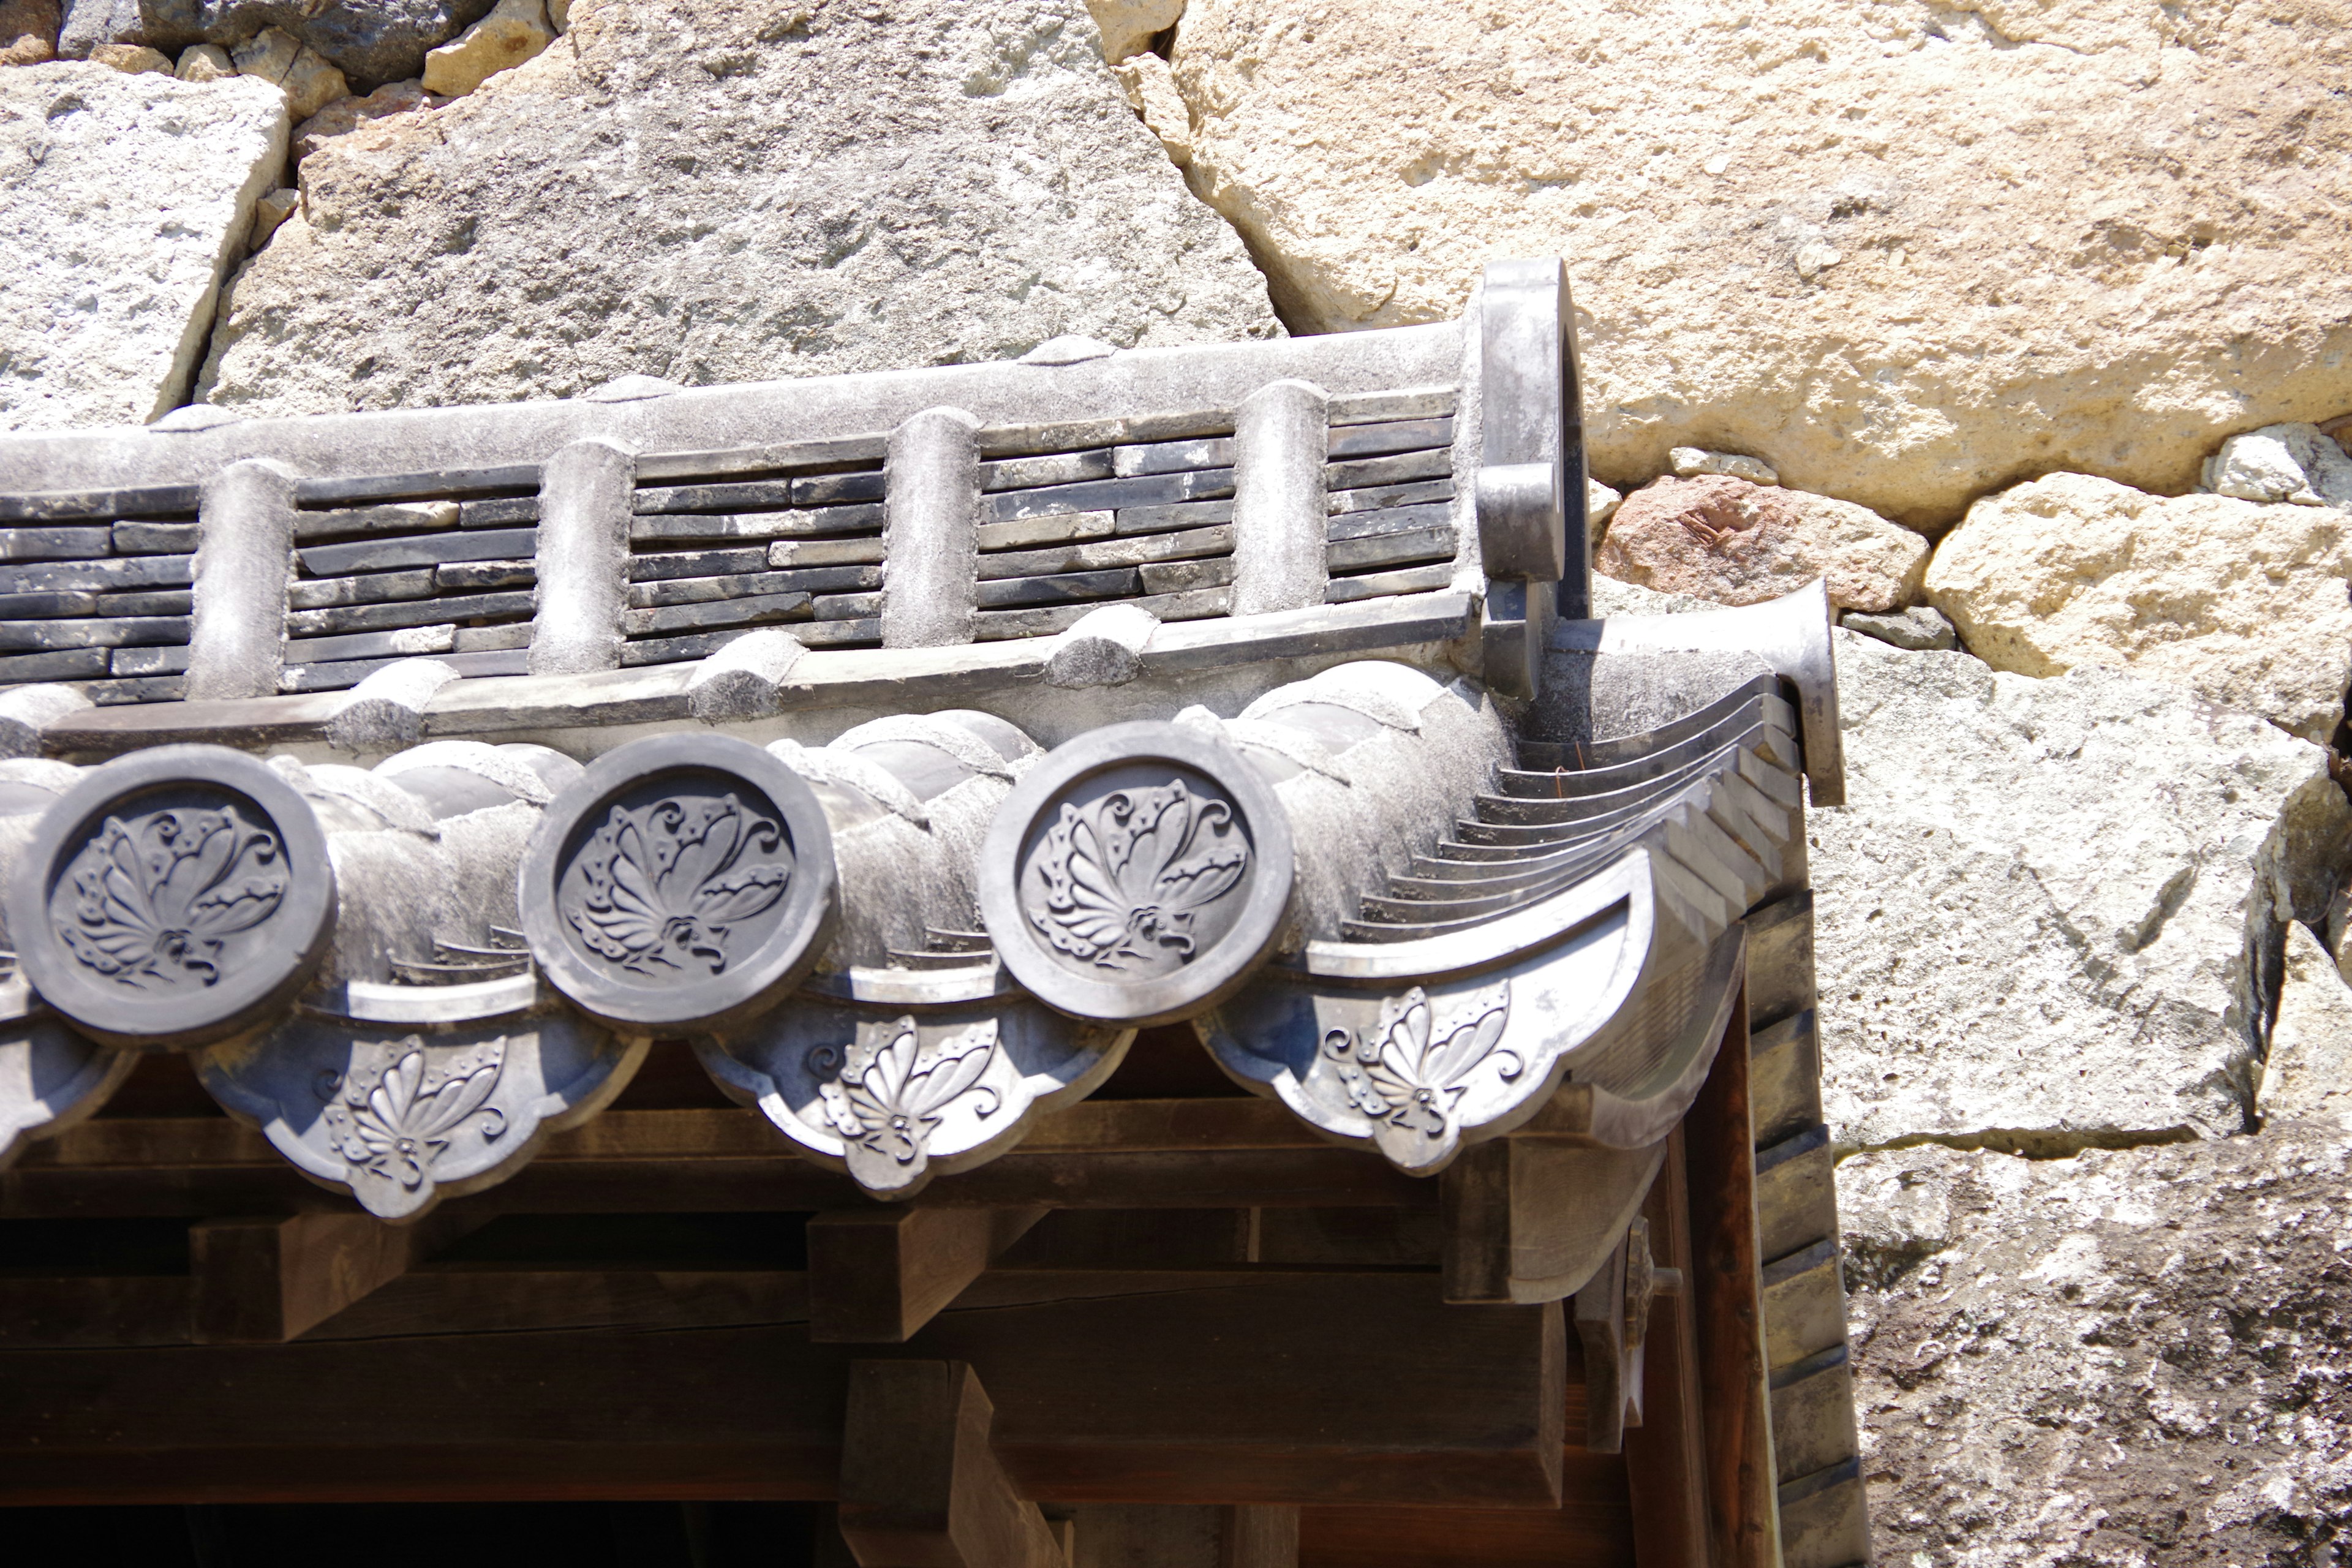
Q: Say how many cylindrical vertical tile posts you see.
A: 4